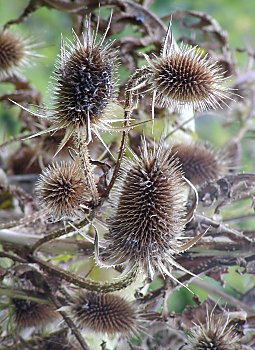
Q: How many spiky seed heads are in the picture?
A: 9